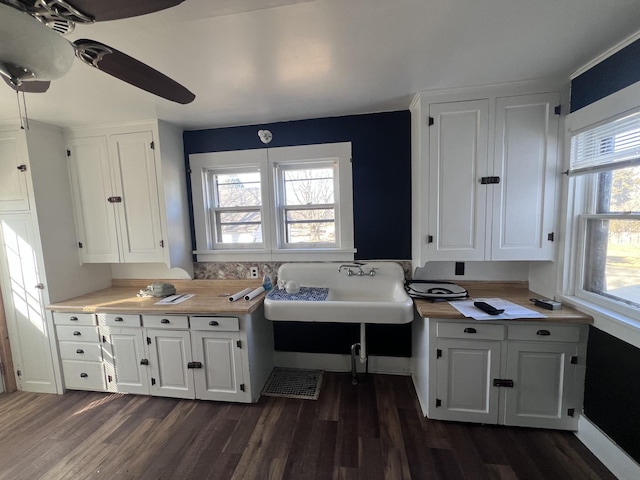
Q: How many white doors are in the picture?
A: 11